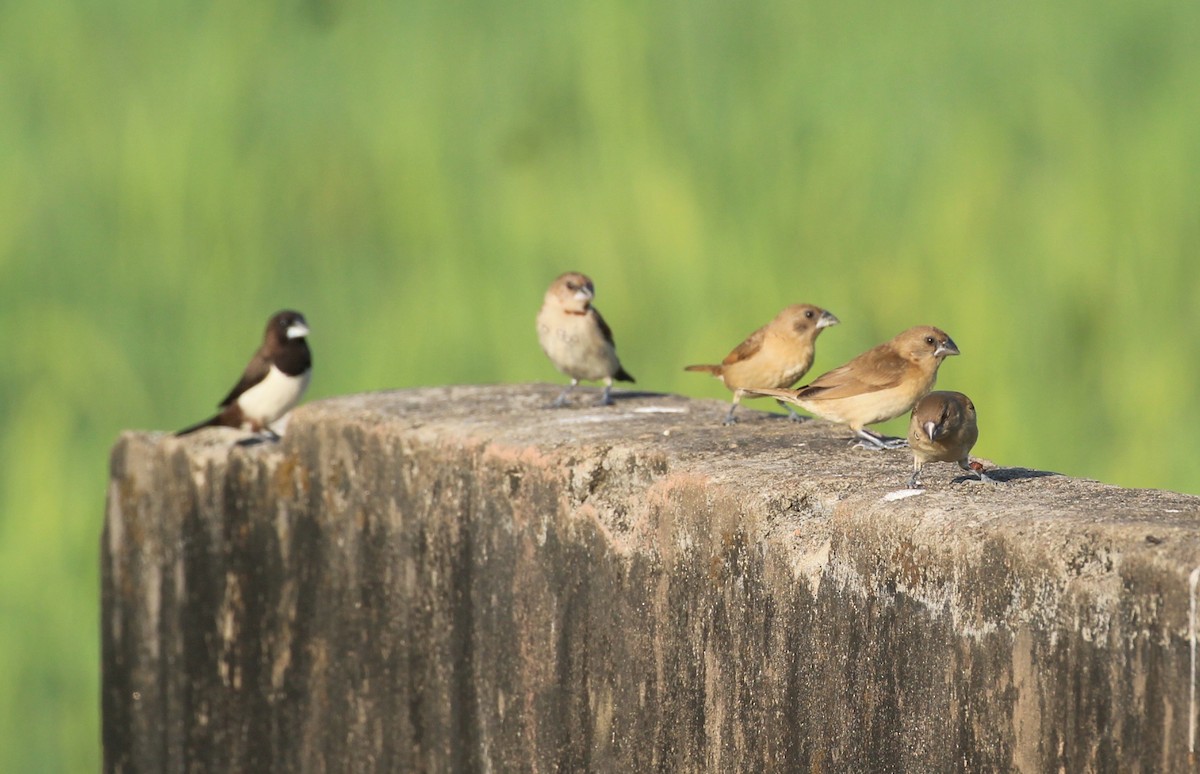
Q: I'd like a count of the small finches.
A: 5